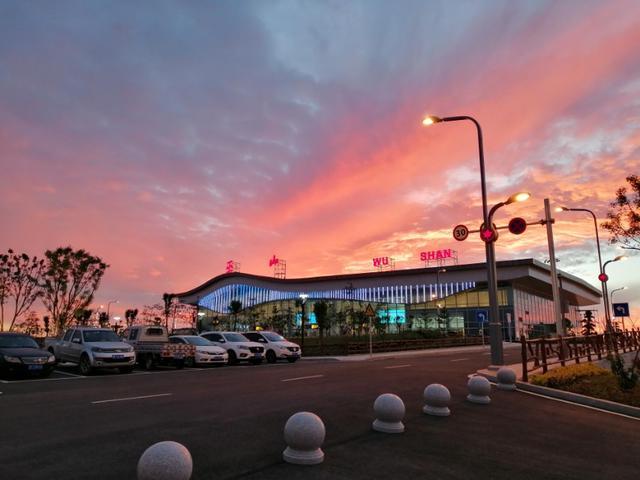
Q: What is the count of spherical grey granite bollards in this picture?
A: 6